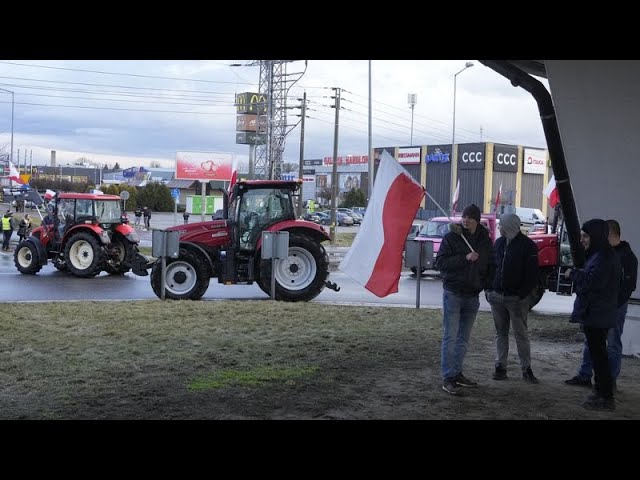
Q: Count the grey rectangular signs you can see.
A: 3